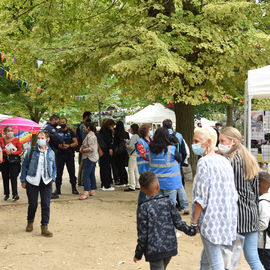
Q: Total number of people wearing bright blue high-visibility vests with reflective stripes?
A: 3